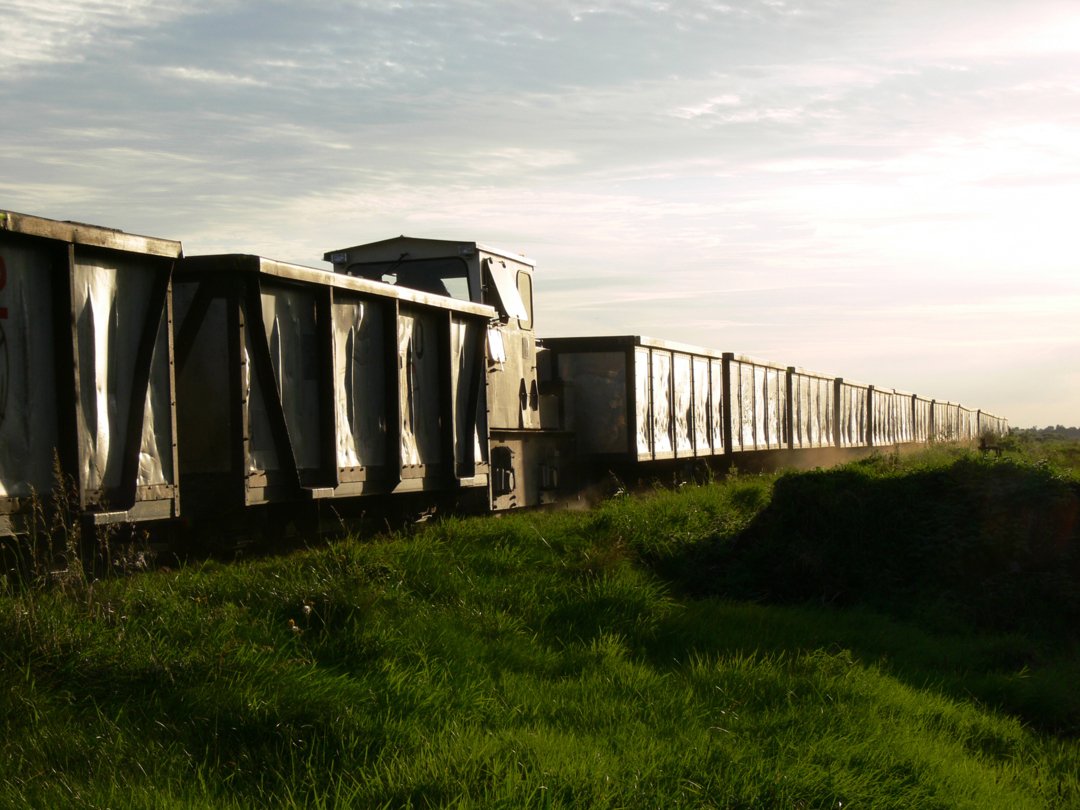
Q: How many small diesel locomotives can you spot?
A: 1